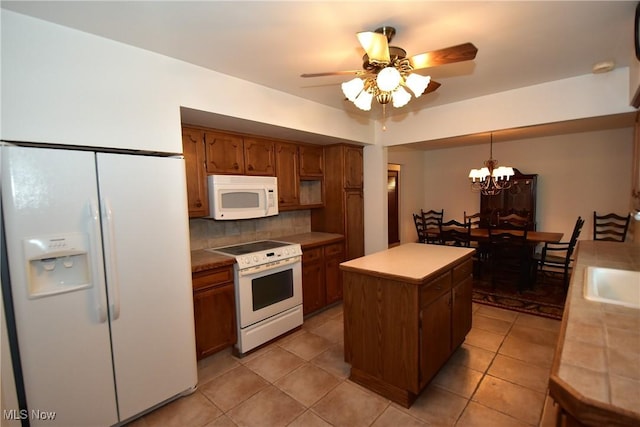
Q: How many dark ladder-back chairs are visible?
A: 8